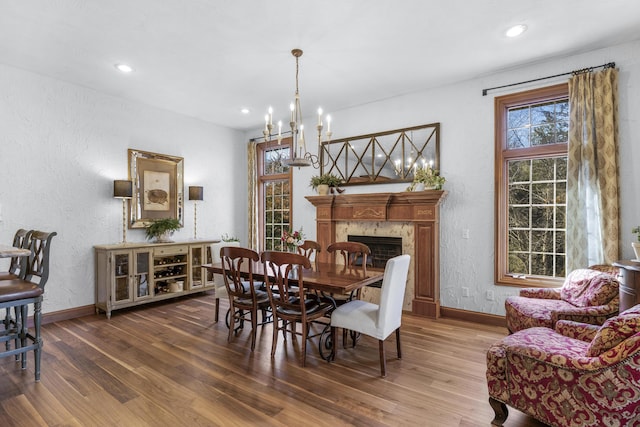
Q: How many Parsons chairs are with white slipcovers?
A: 2